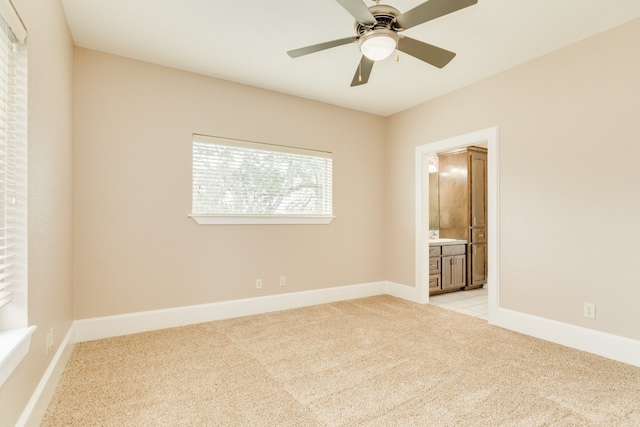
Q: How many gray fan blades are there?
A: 5